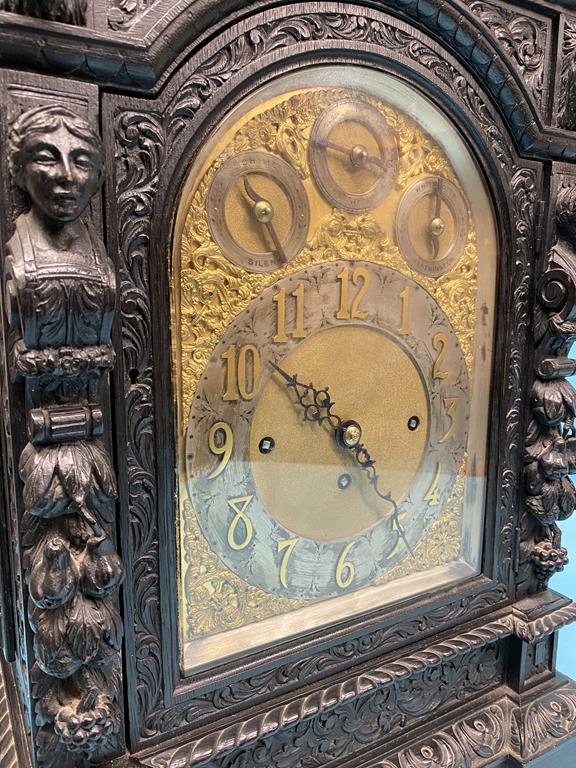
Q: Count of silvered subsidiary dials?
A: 3